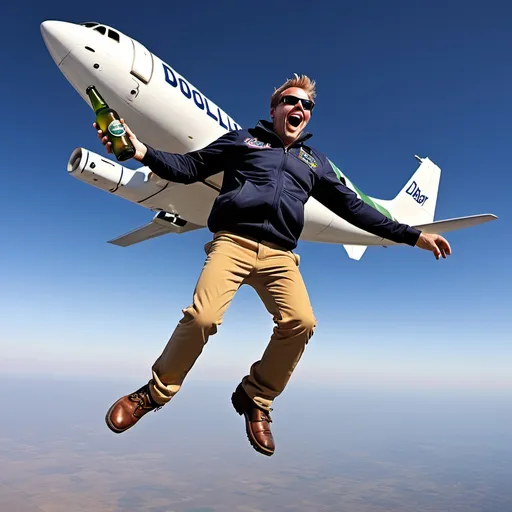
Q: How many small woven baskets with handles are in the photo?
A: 0